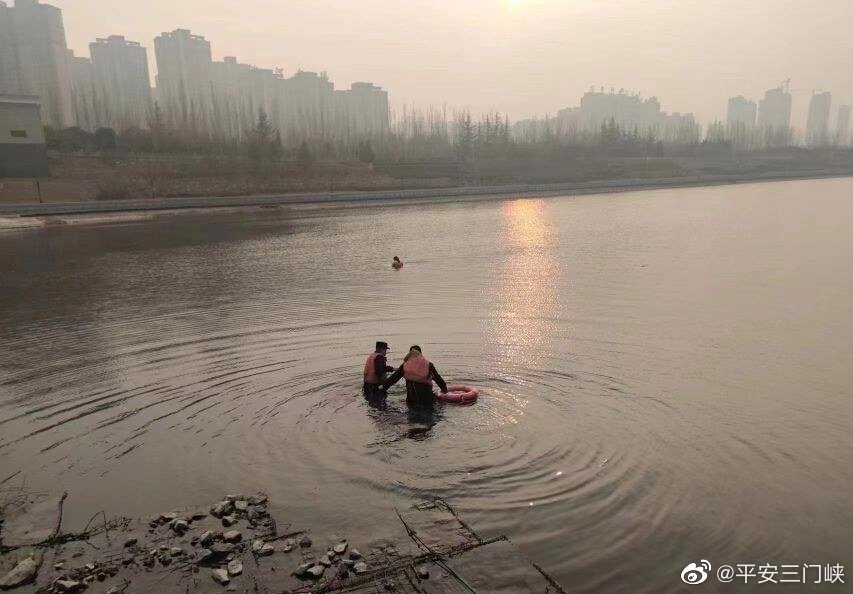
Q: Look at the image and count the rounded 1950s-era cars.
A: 0